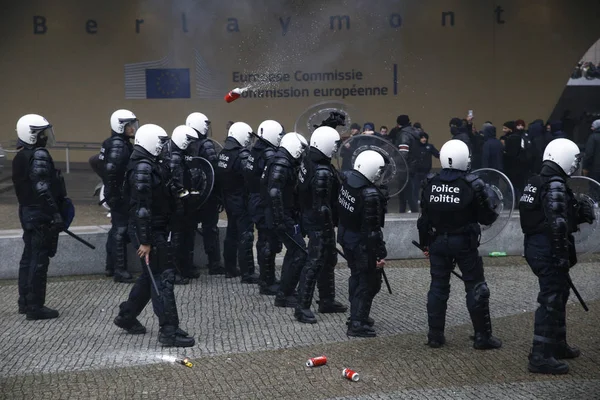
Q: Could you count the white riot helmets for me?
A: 12